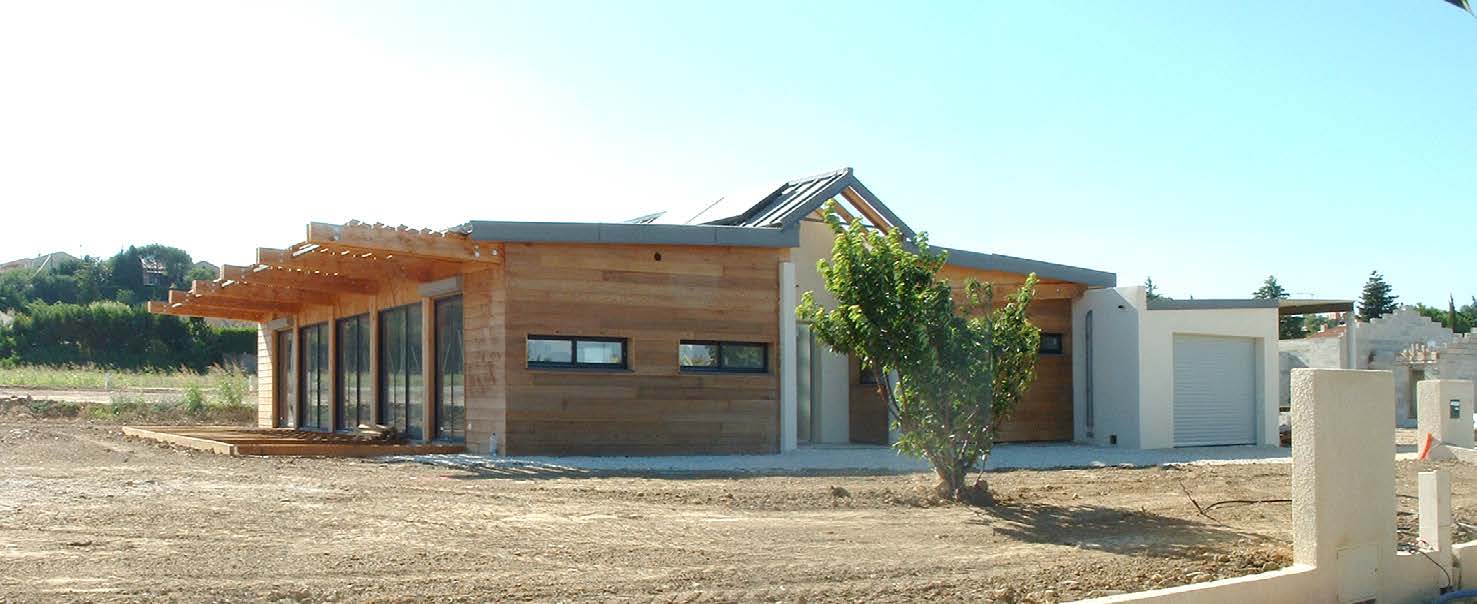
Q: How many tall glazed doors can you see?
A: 5